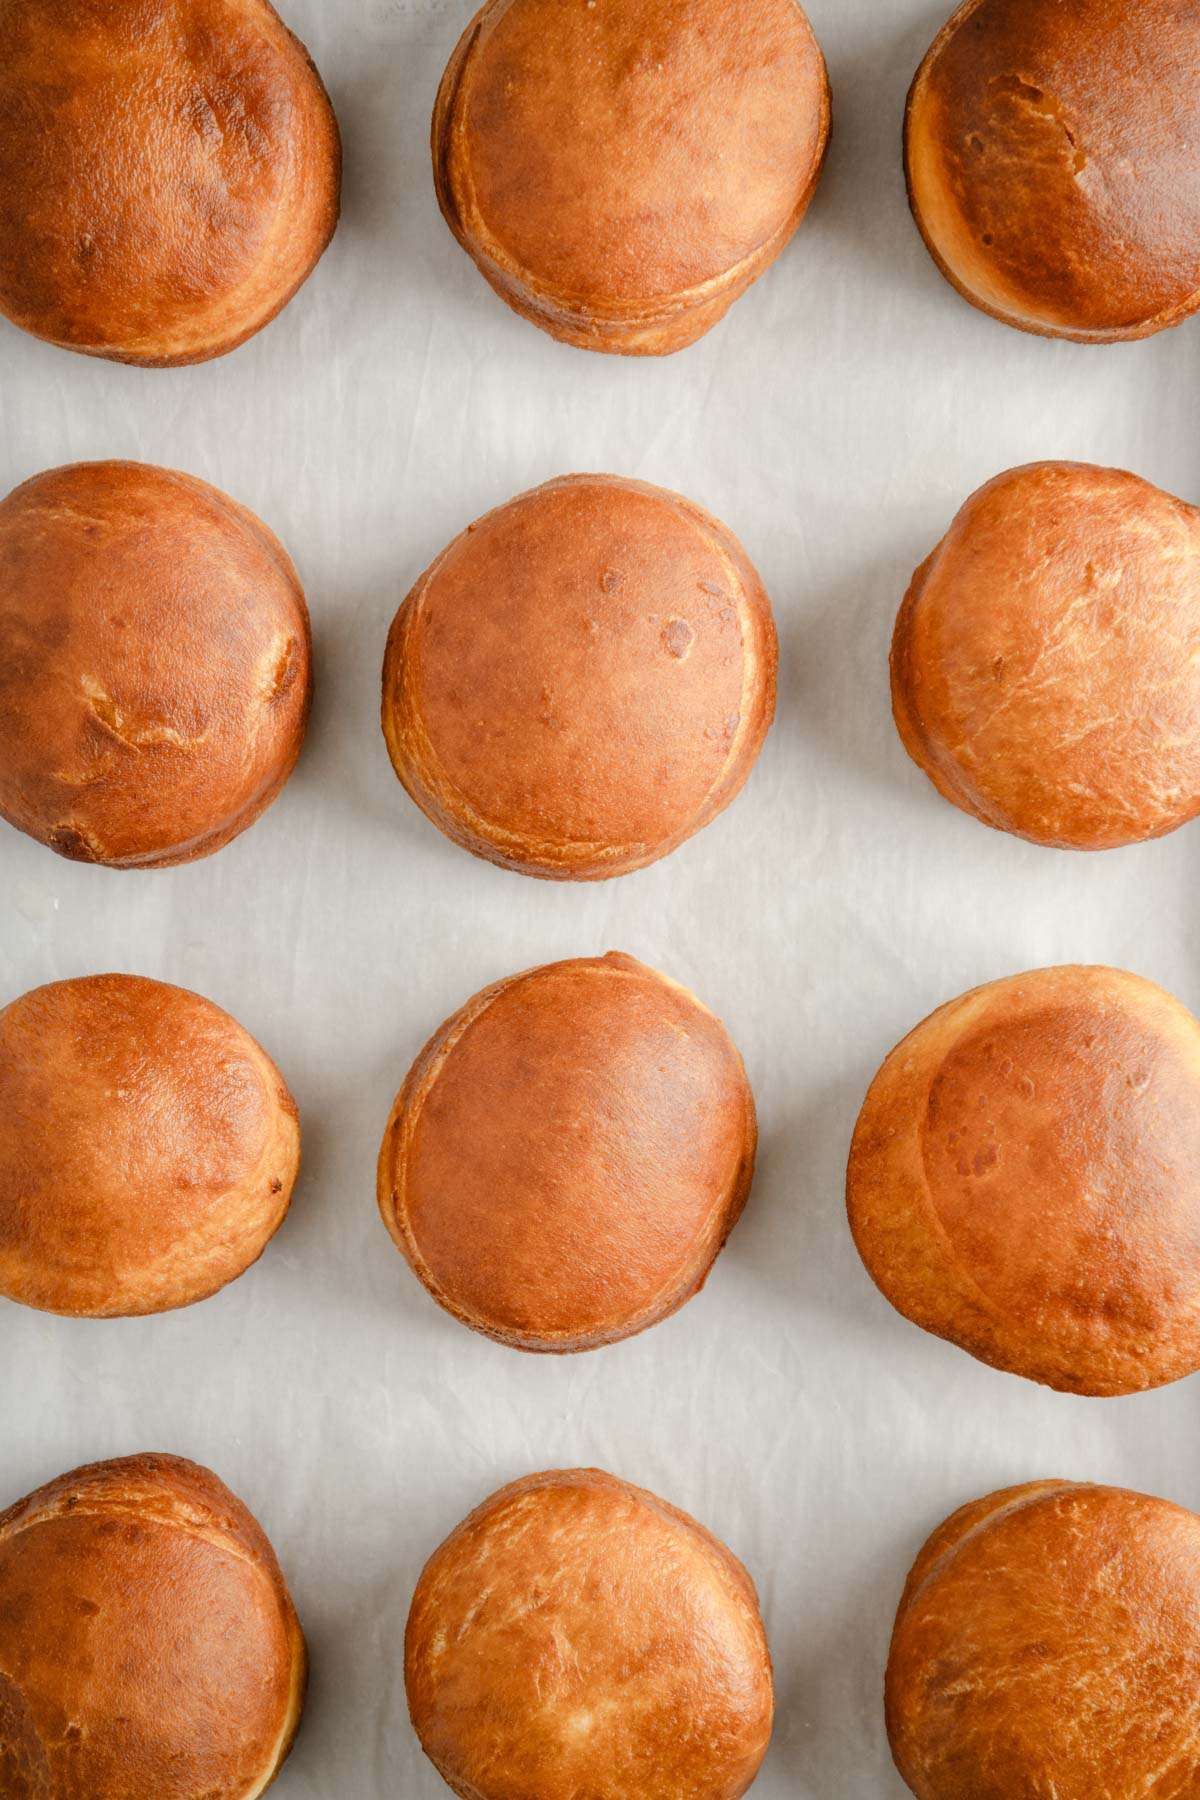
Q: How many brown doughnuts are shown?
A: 12